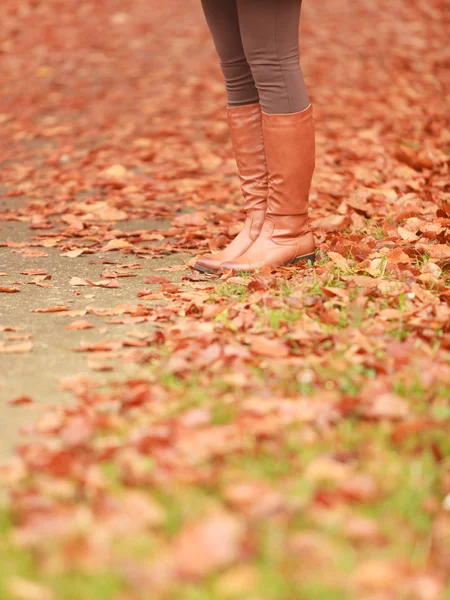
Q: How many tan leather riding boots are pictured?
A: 2